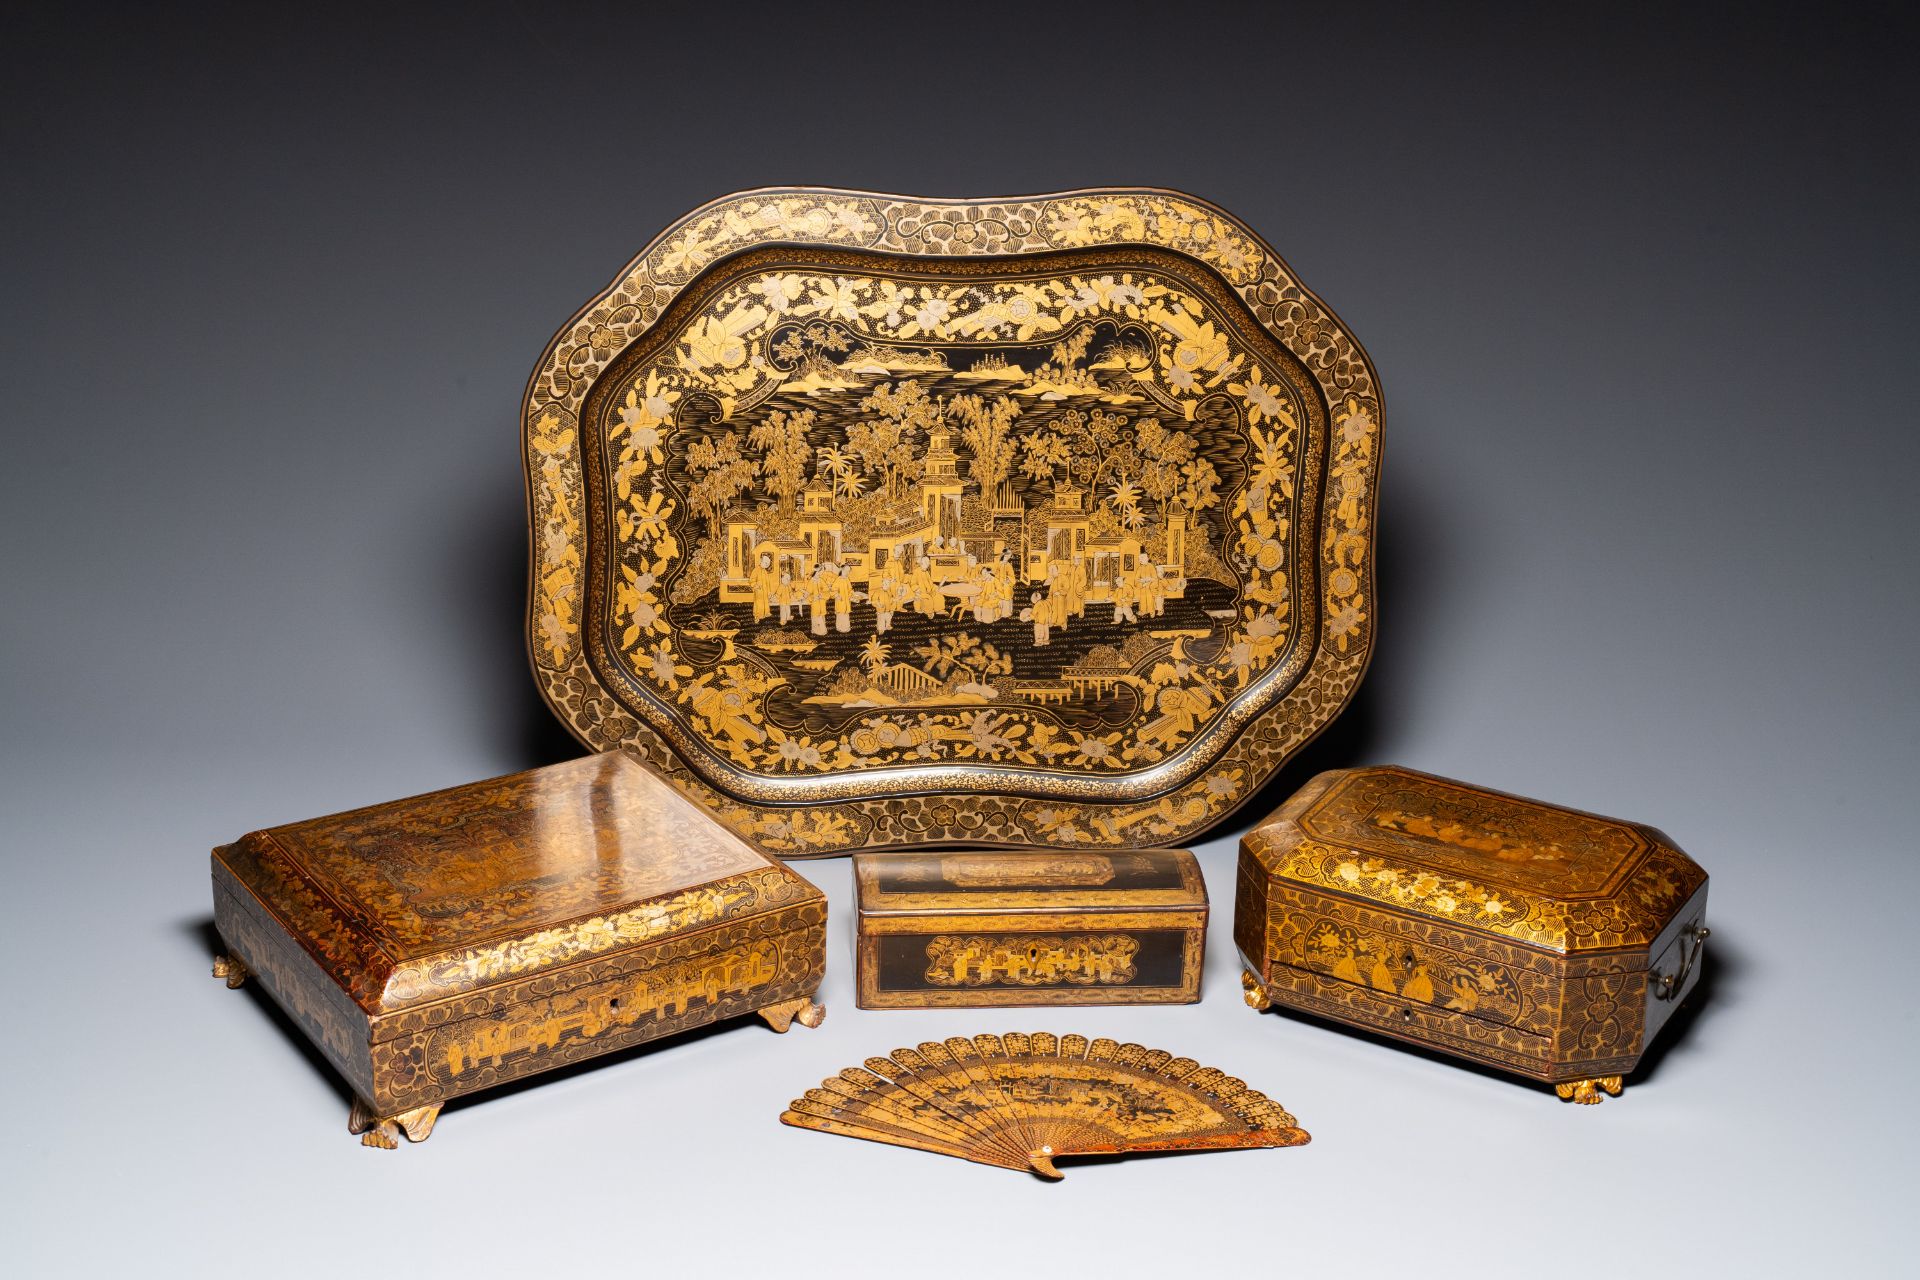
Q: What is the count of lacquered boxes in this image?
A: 3